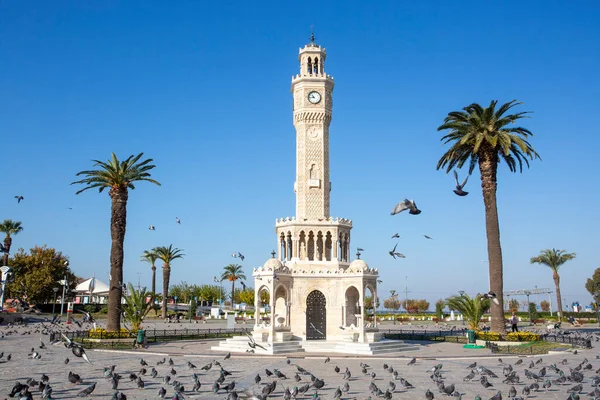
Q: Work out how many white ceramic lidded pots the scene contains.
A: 0